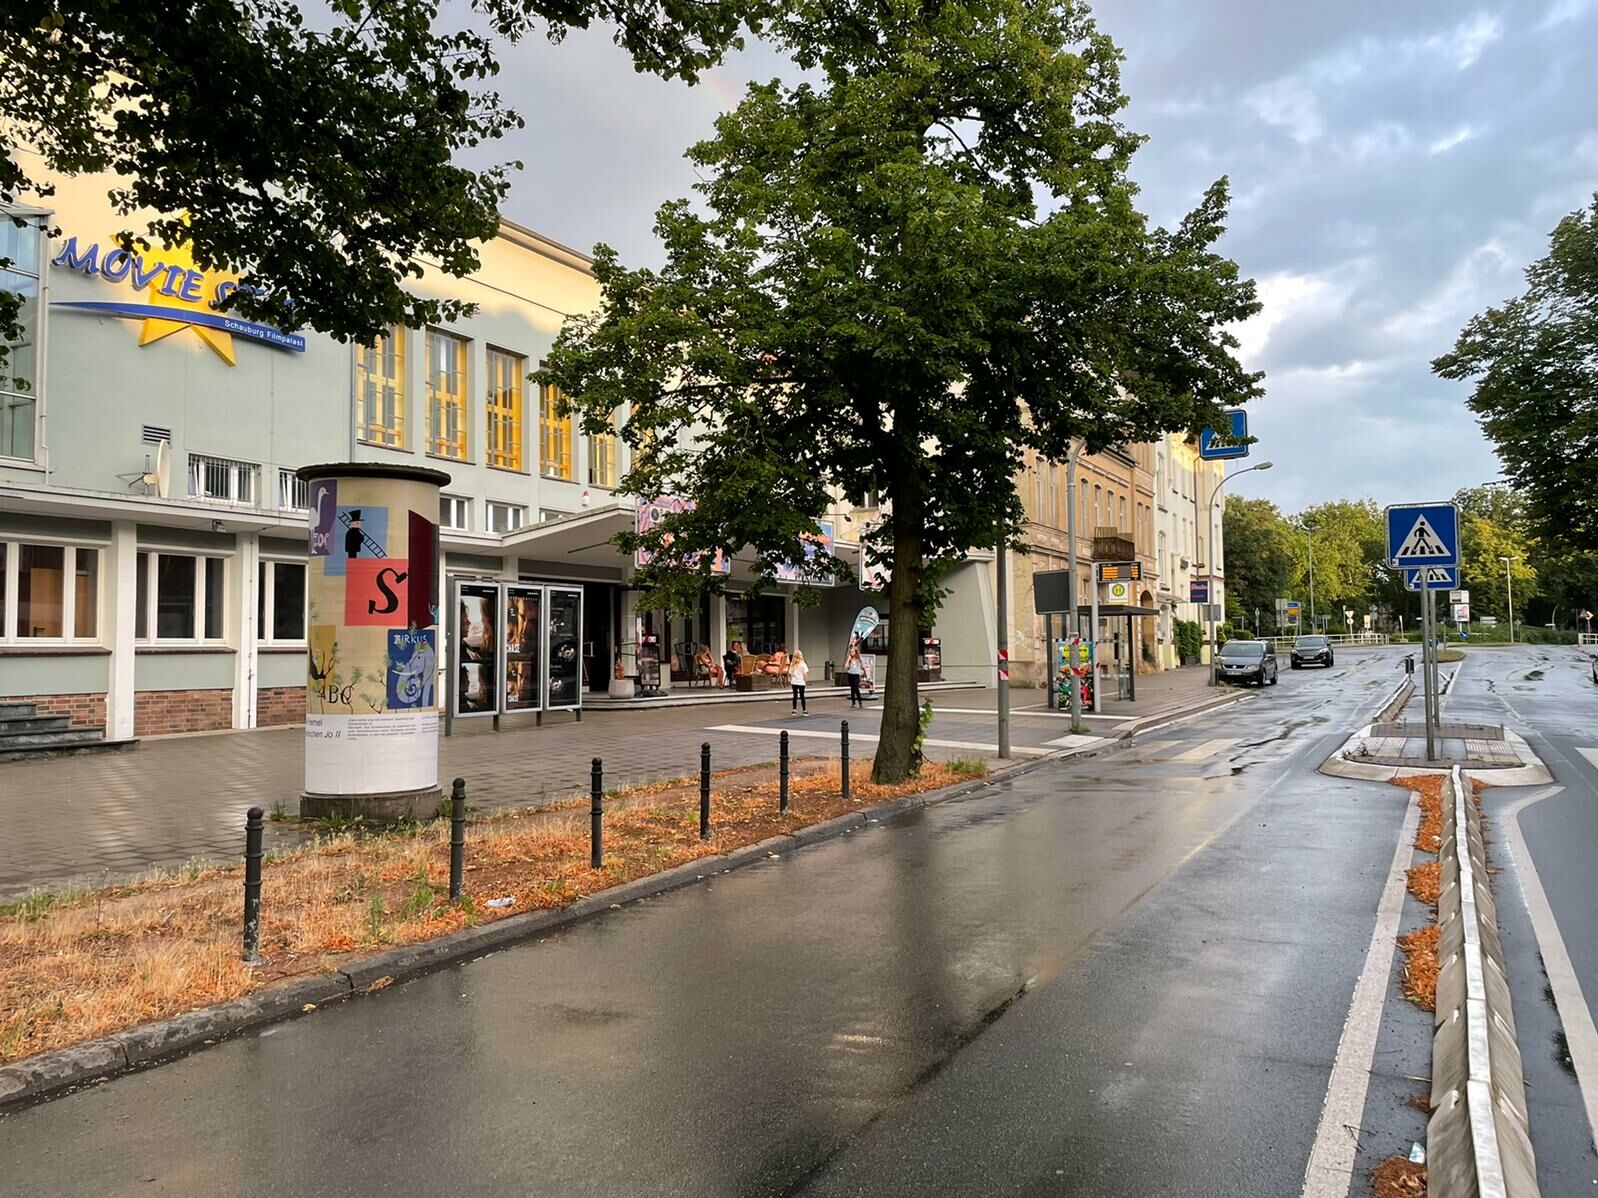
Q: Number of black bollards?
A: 6